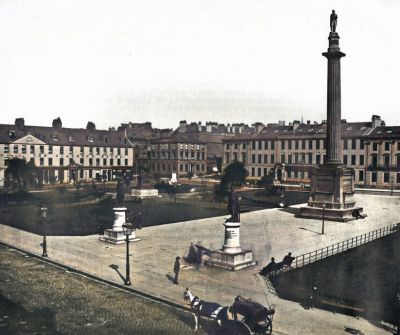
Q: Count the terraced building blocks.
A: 3